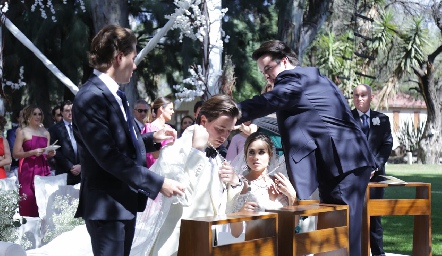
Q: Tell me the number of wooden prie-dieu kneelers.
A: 3